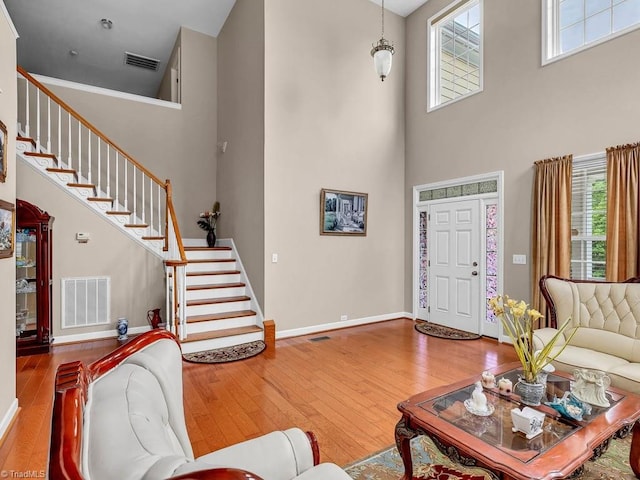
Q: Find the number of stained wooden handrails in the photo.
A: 2